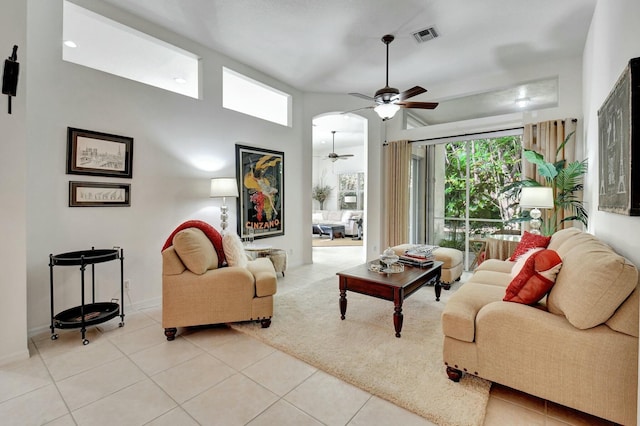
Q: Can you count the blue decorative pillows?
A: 0